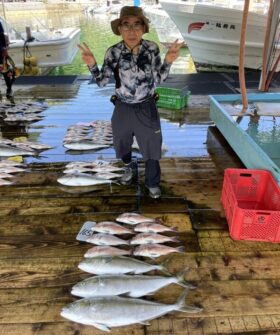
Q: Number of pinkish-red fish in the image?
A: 7